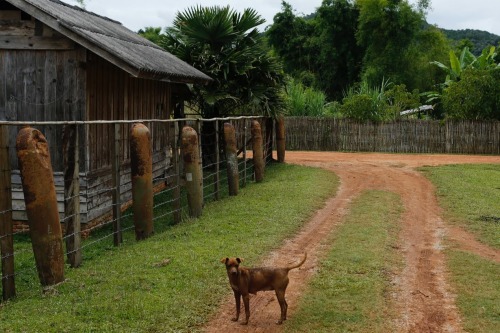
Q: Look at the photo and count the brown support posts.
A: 6